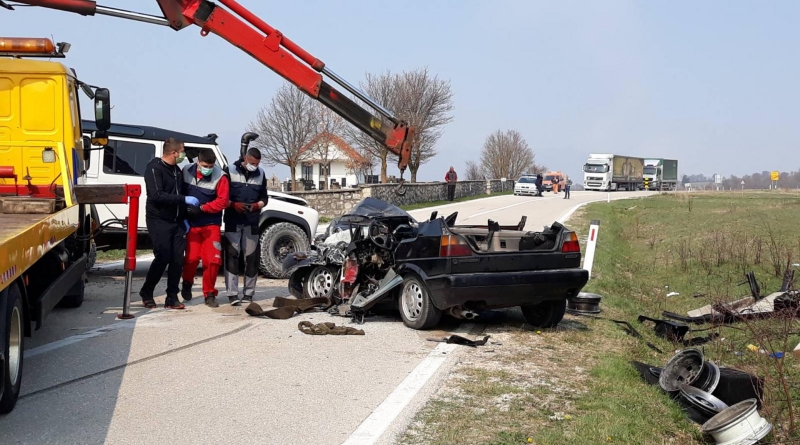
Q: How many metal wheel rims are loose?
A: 4